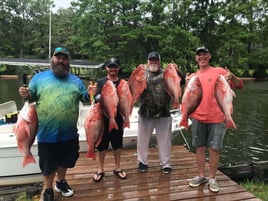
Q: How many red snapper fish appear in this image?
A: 8